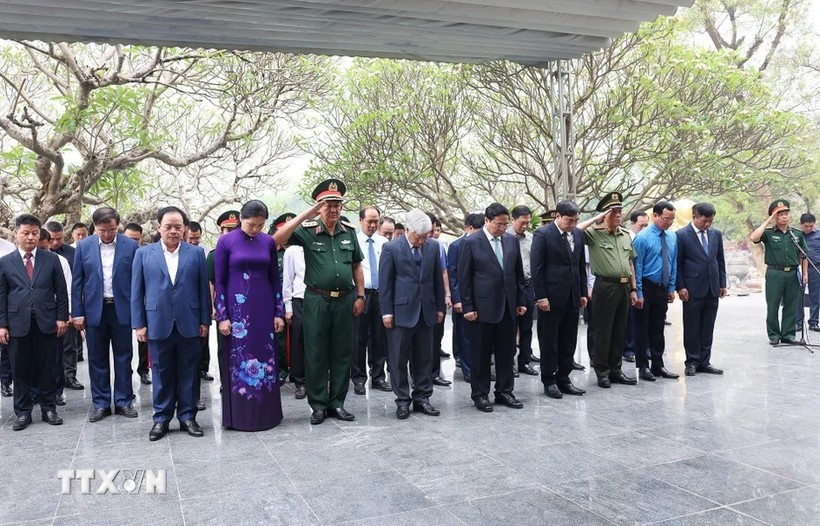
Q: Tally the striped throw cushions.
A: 0